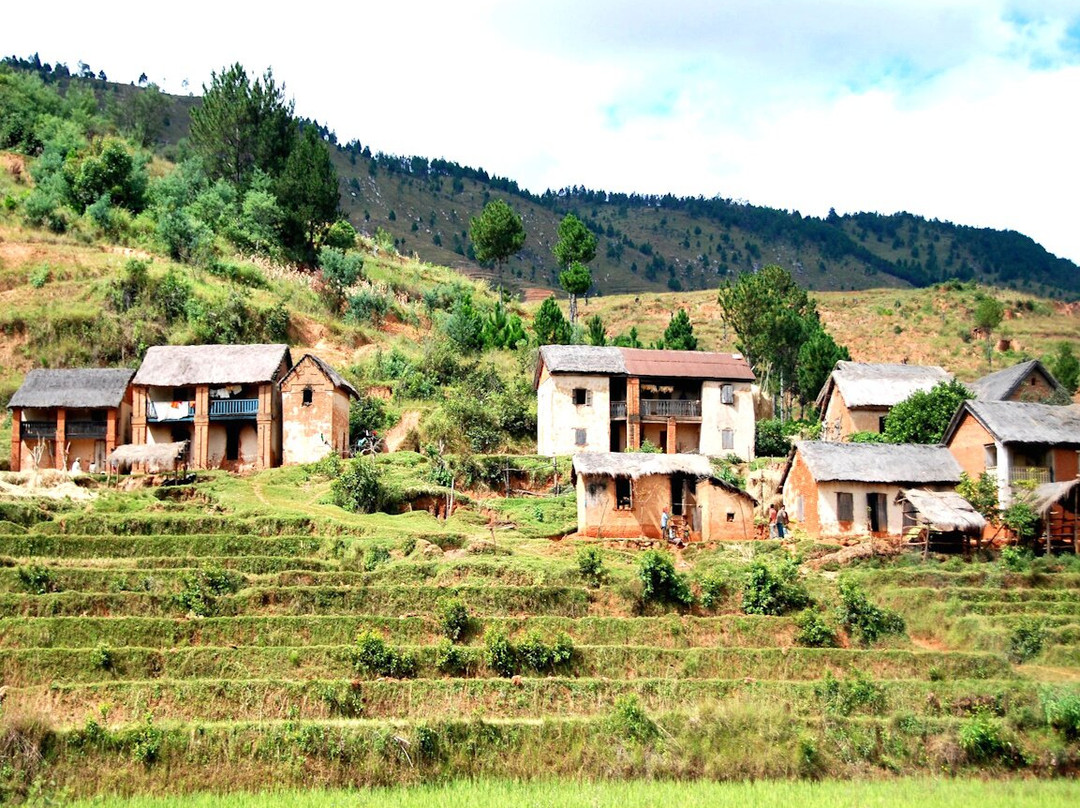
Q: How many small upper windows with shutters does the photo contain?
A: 2